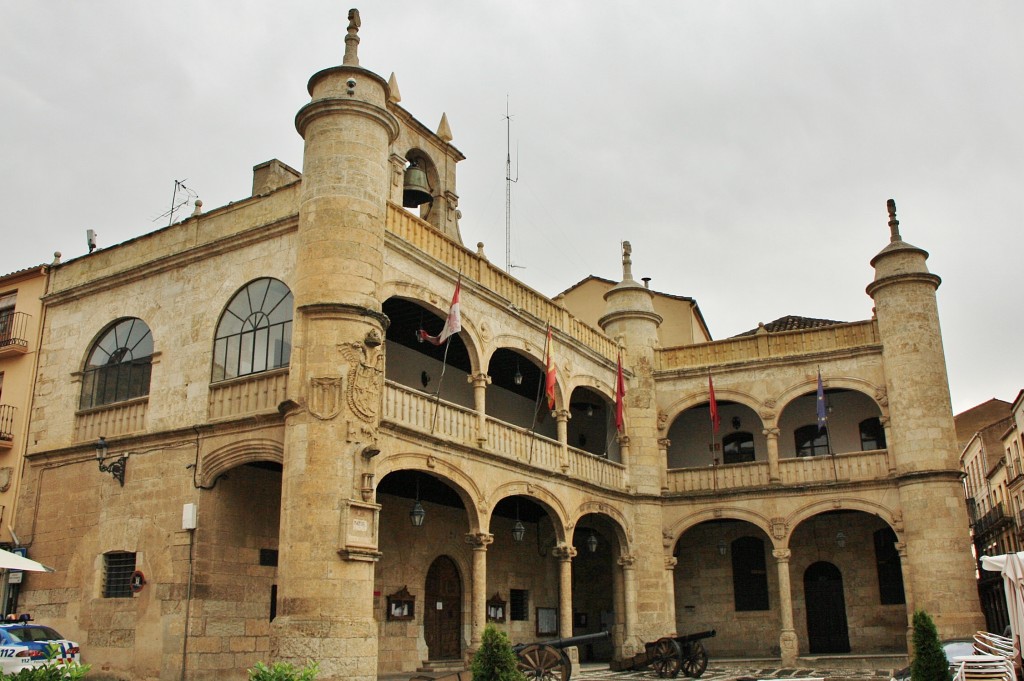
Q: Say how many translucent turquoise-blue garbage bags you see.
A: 0